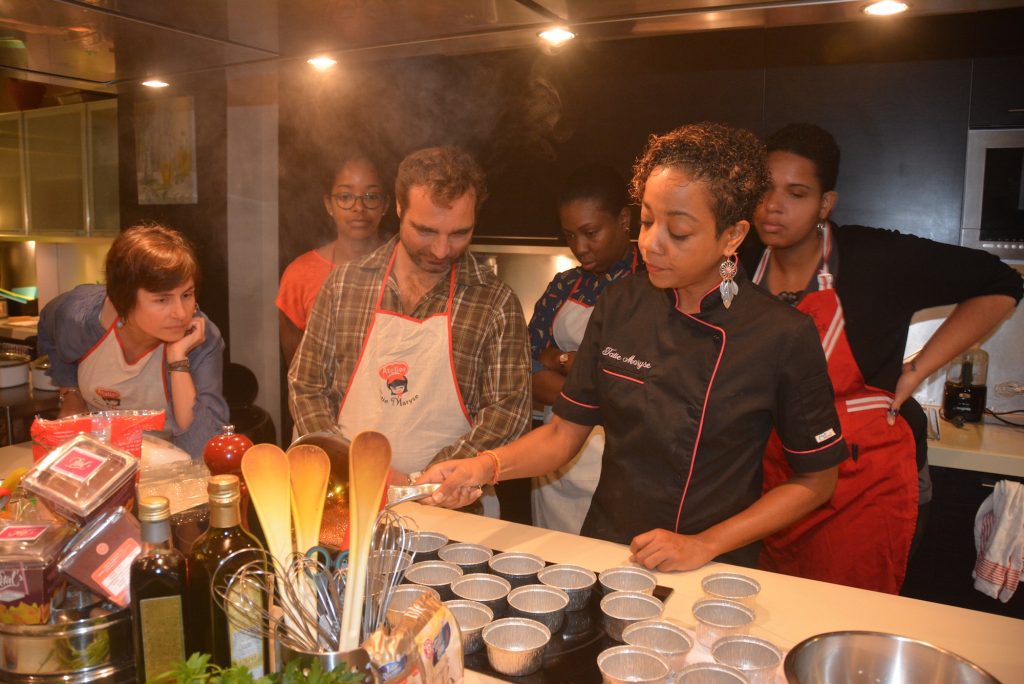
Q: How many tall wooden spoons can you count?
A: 3